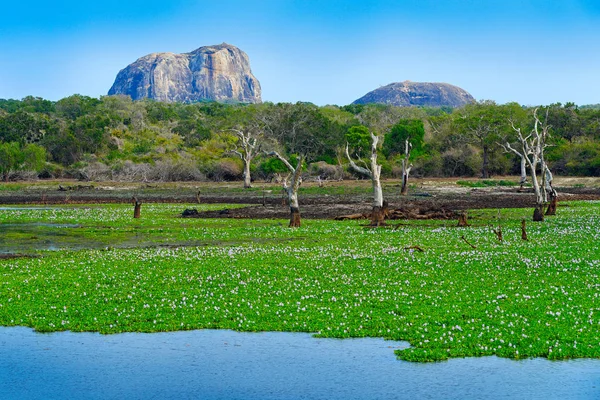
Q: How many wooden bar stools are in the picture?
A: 0